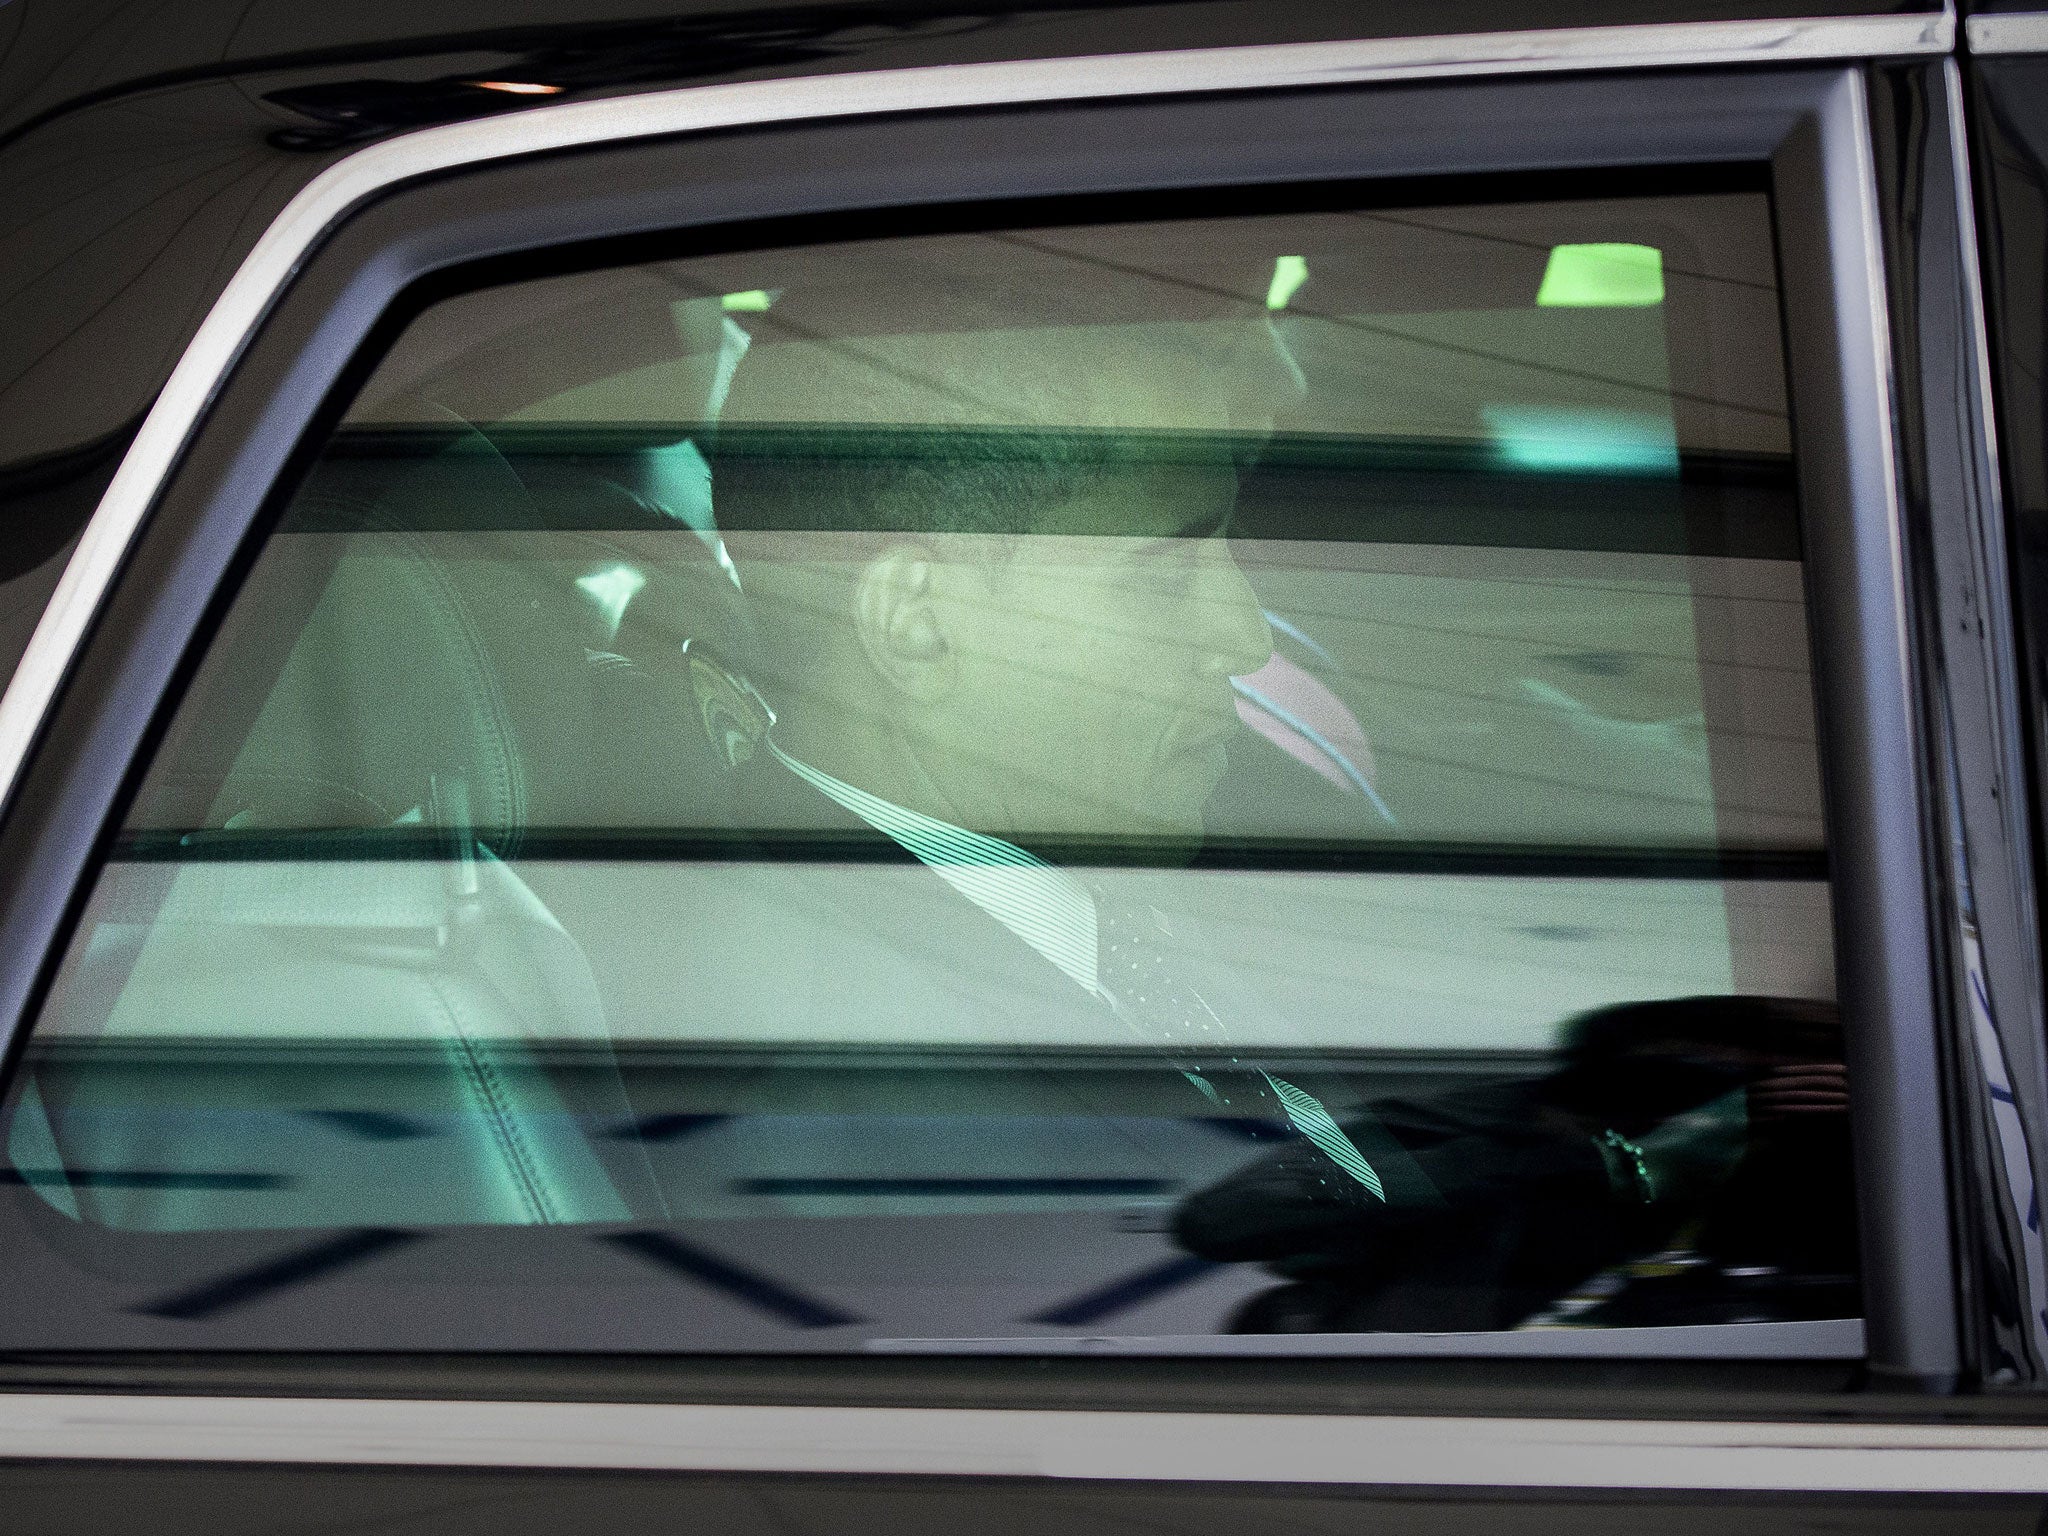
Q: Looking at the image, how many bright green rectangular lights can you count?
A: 3